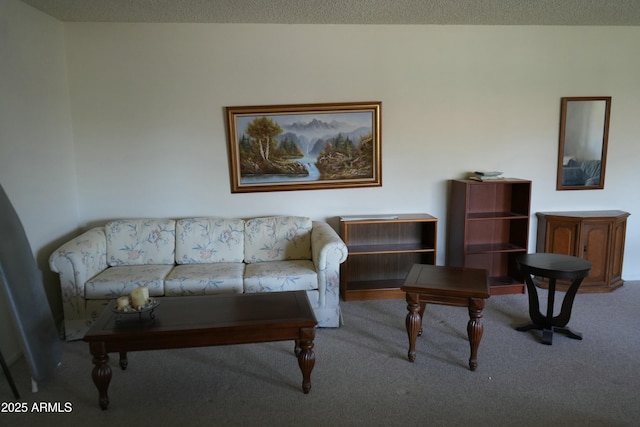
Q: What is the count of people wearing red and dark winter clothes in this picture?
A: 0